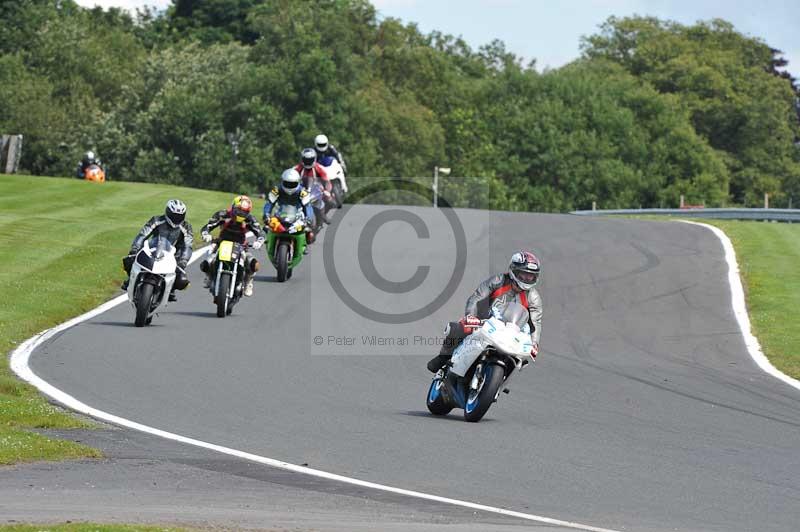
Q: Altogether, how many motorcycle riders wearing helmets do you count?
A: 7